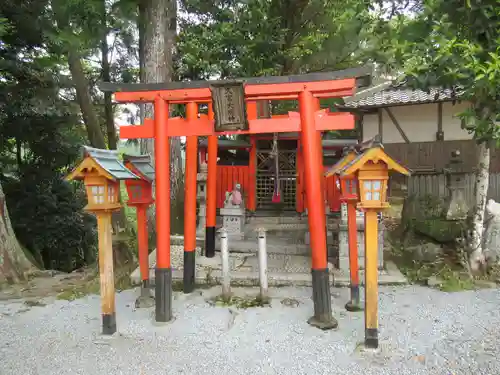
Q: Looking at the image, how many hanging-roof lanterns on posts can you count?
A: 4